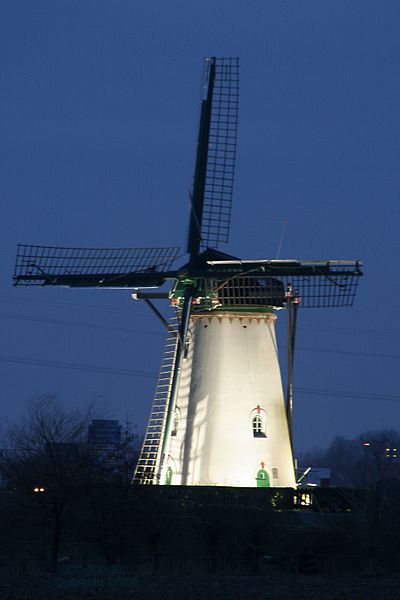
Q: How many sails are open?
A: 4